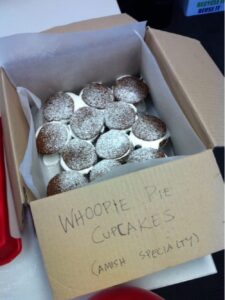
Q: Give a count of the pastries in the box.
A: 12